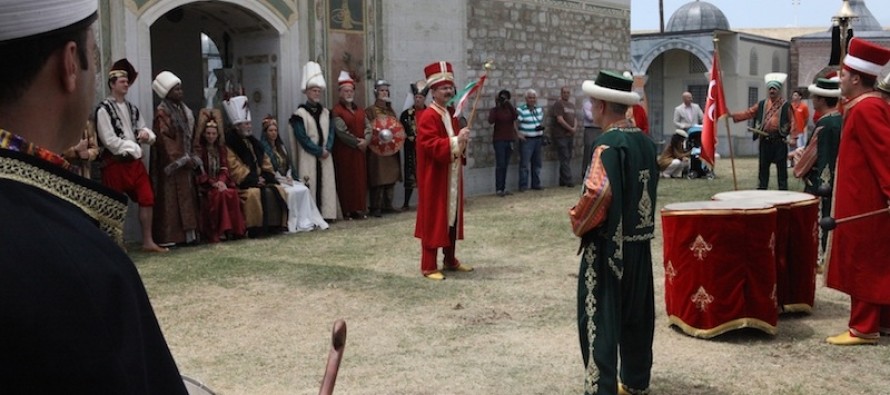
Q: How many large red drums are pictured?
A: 2